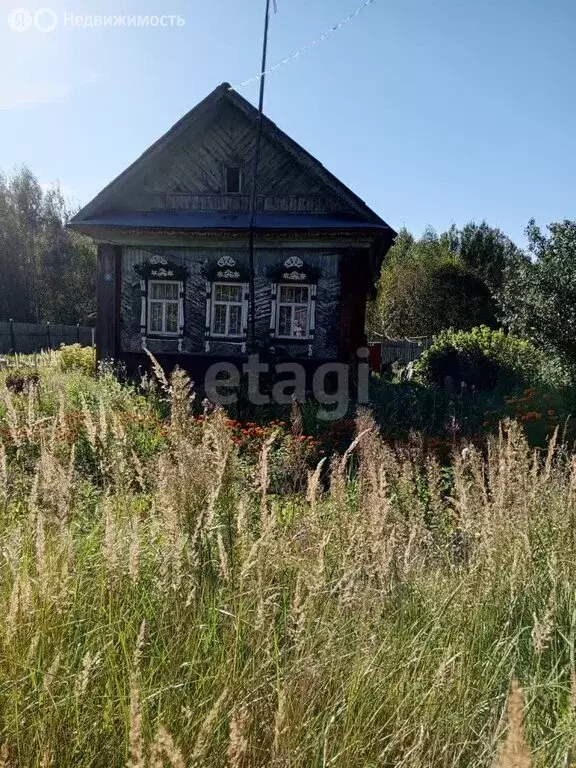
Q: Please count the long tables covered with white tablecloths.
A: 0